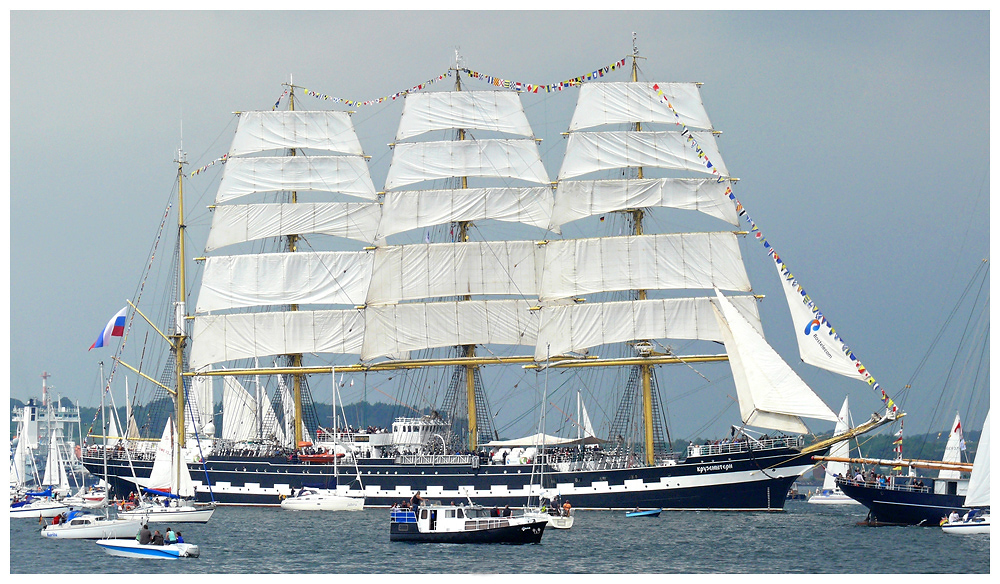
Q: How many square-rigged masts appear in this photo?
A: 3